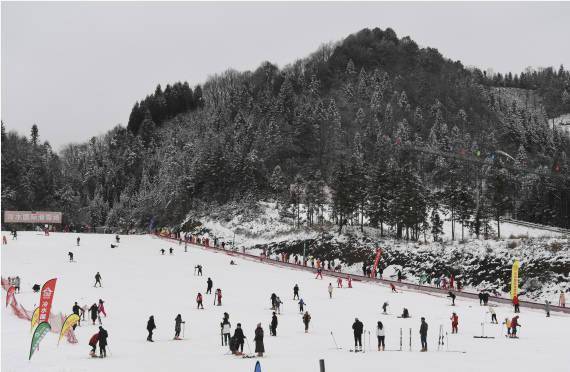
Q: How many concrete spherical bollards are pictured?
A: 0